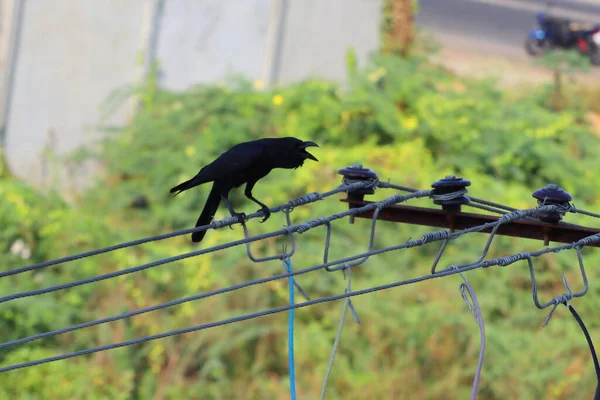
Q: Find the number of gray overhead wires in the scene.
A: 4